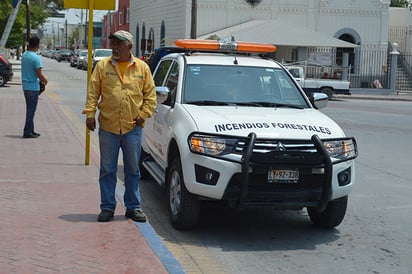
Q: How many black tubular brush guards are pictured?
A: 1